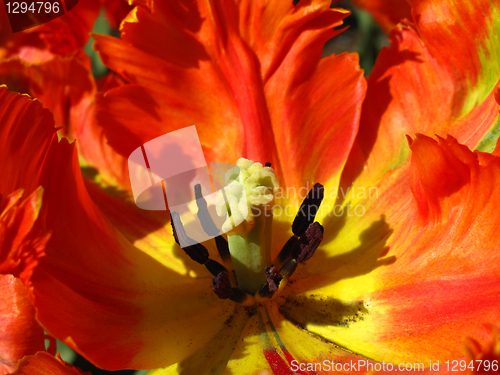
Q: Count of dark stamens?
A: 6